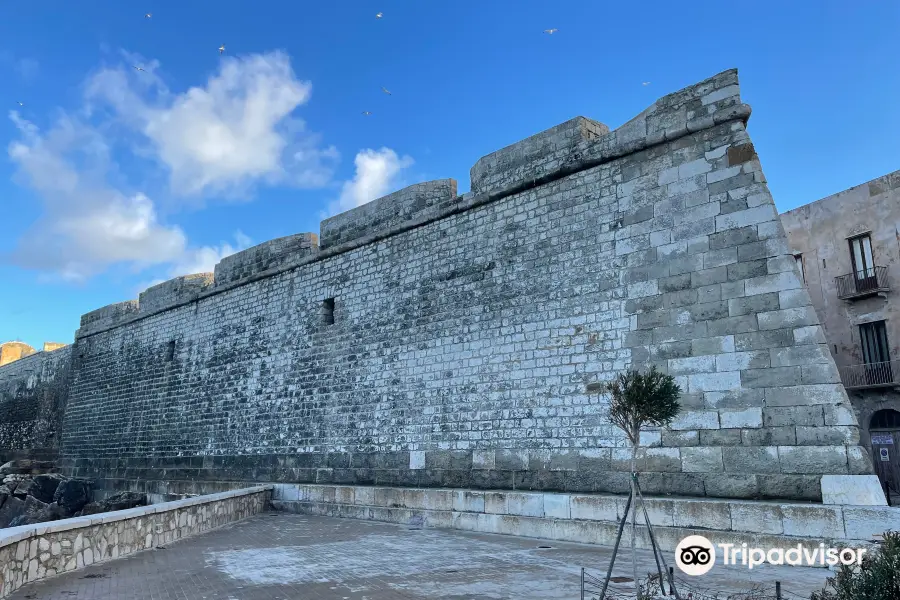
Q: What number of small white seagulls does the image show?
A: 9